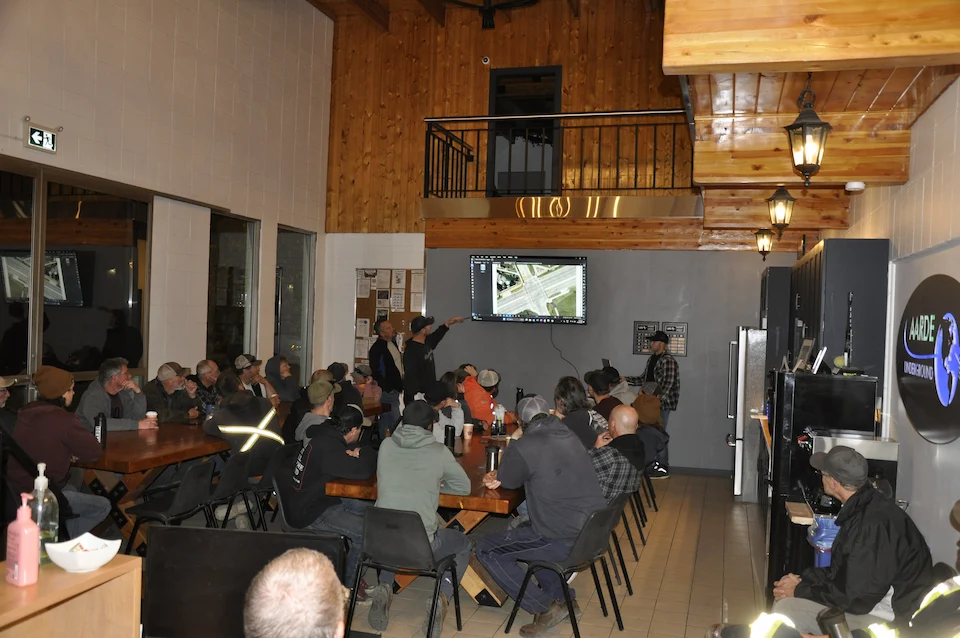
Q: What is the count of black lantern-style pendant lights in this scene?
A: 3